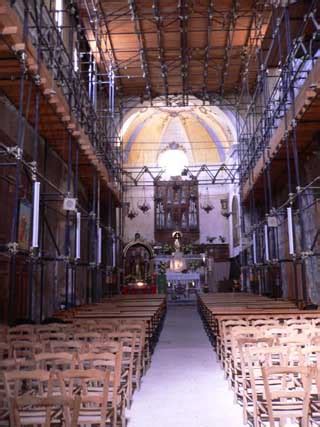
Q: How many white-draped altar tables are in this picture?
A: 1